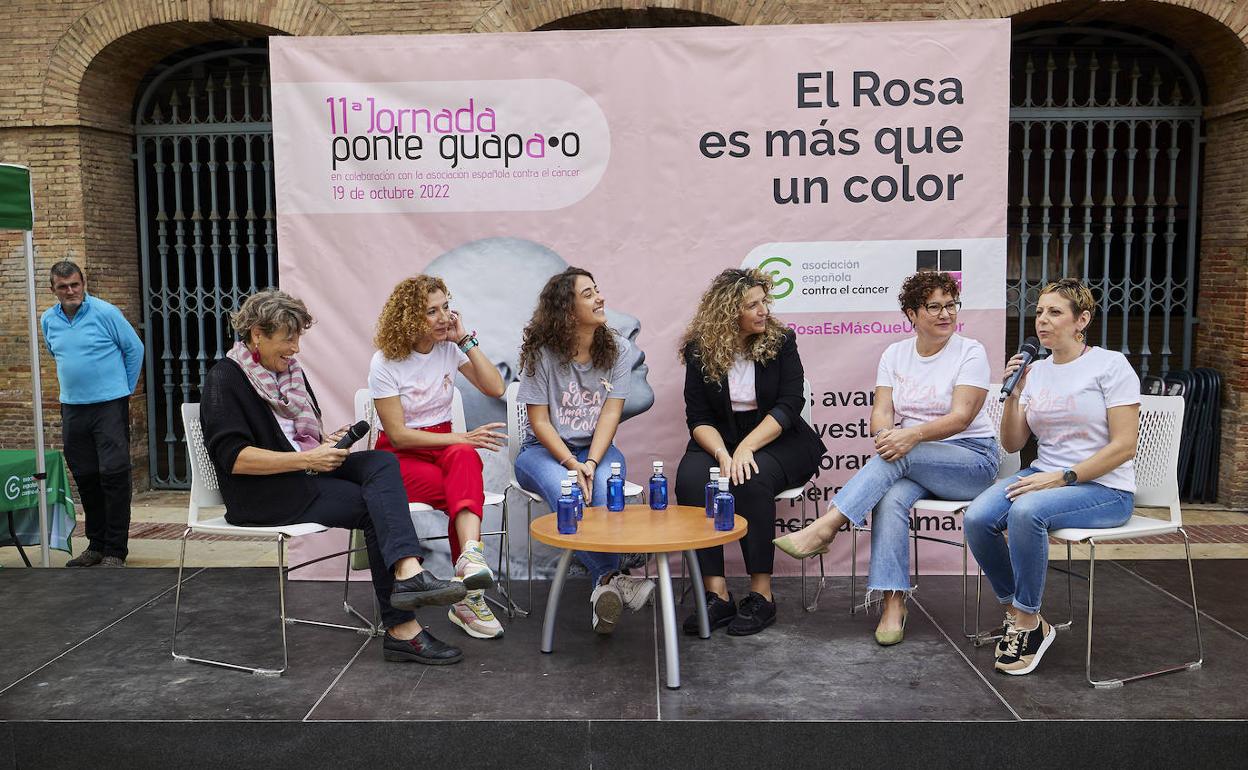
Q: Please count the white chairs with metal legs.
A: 6